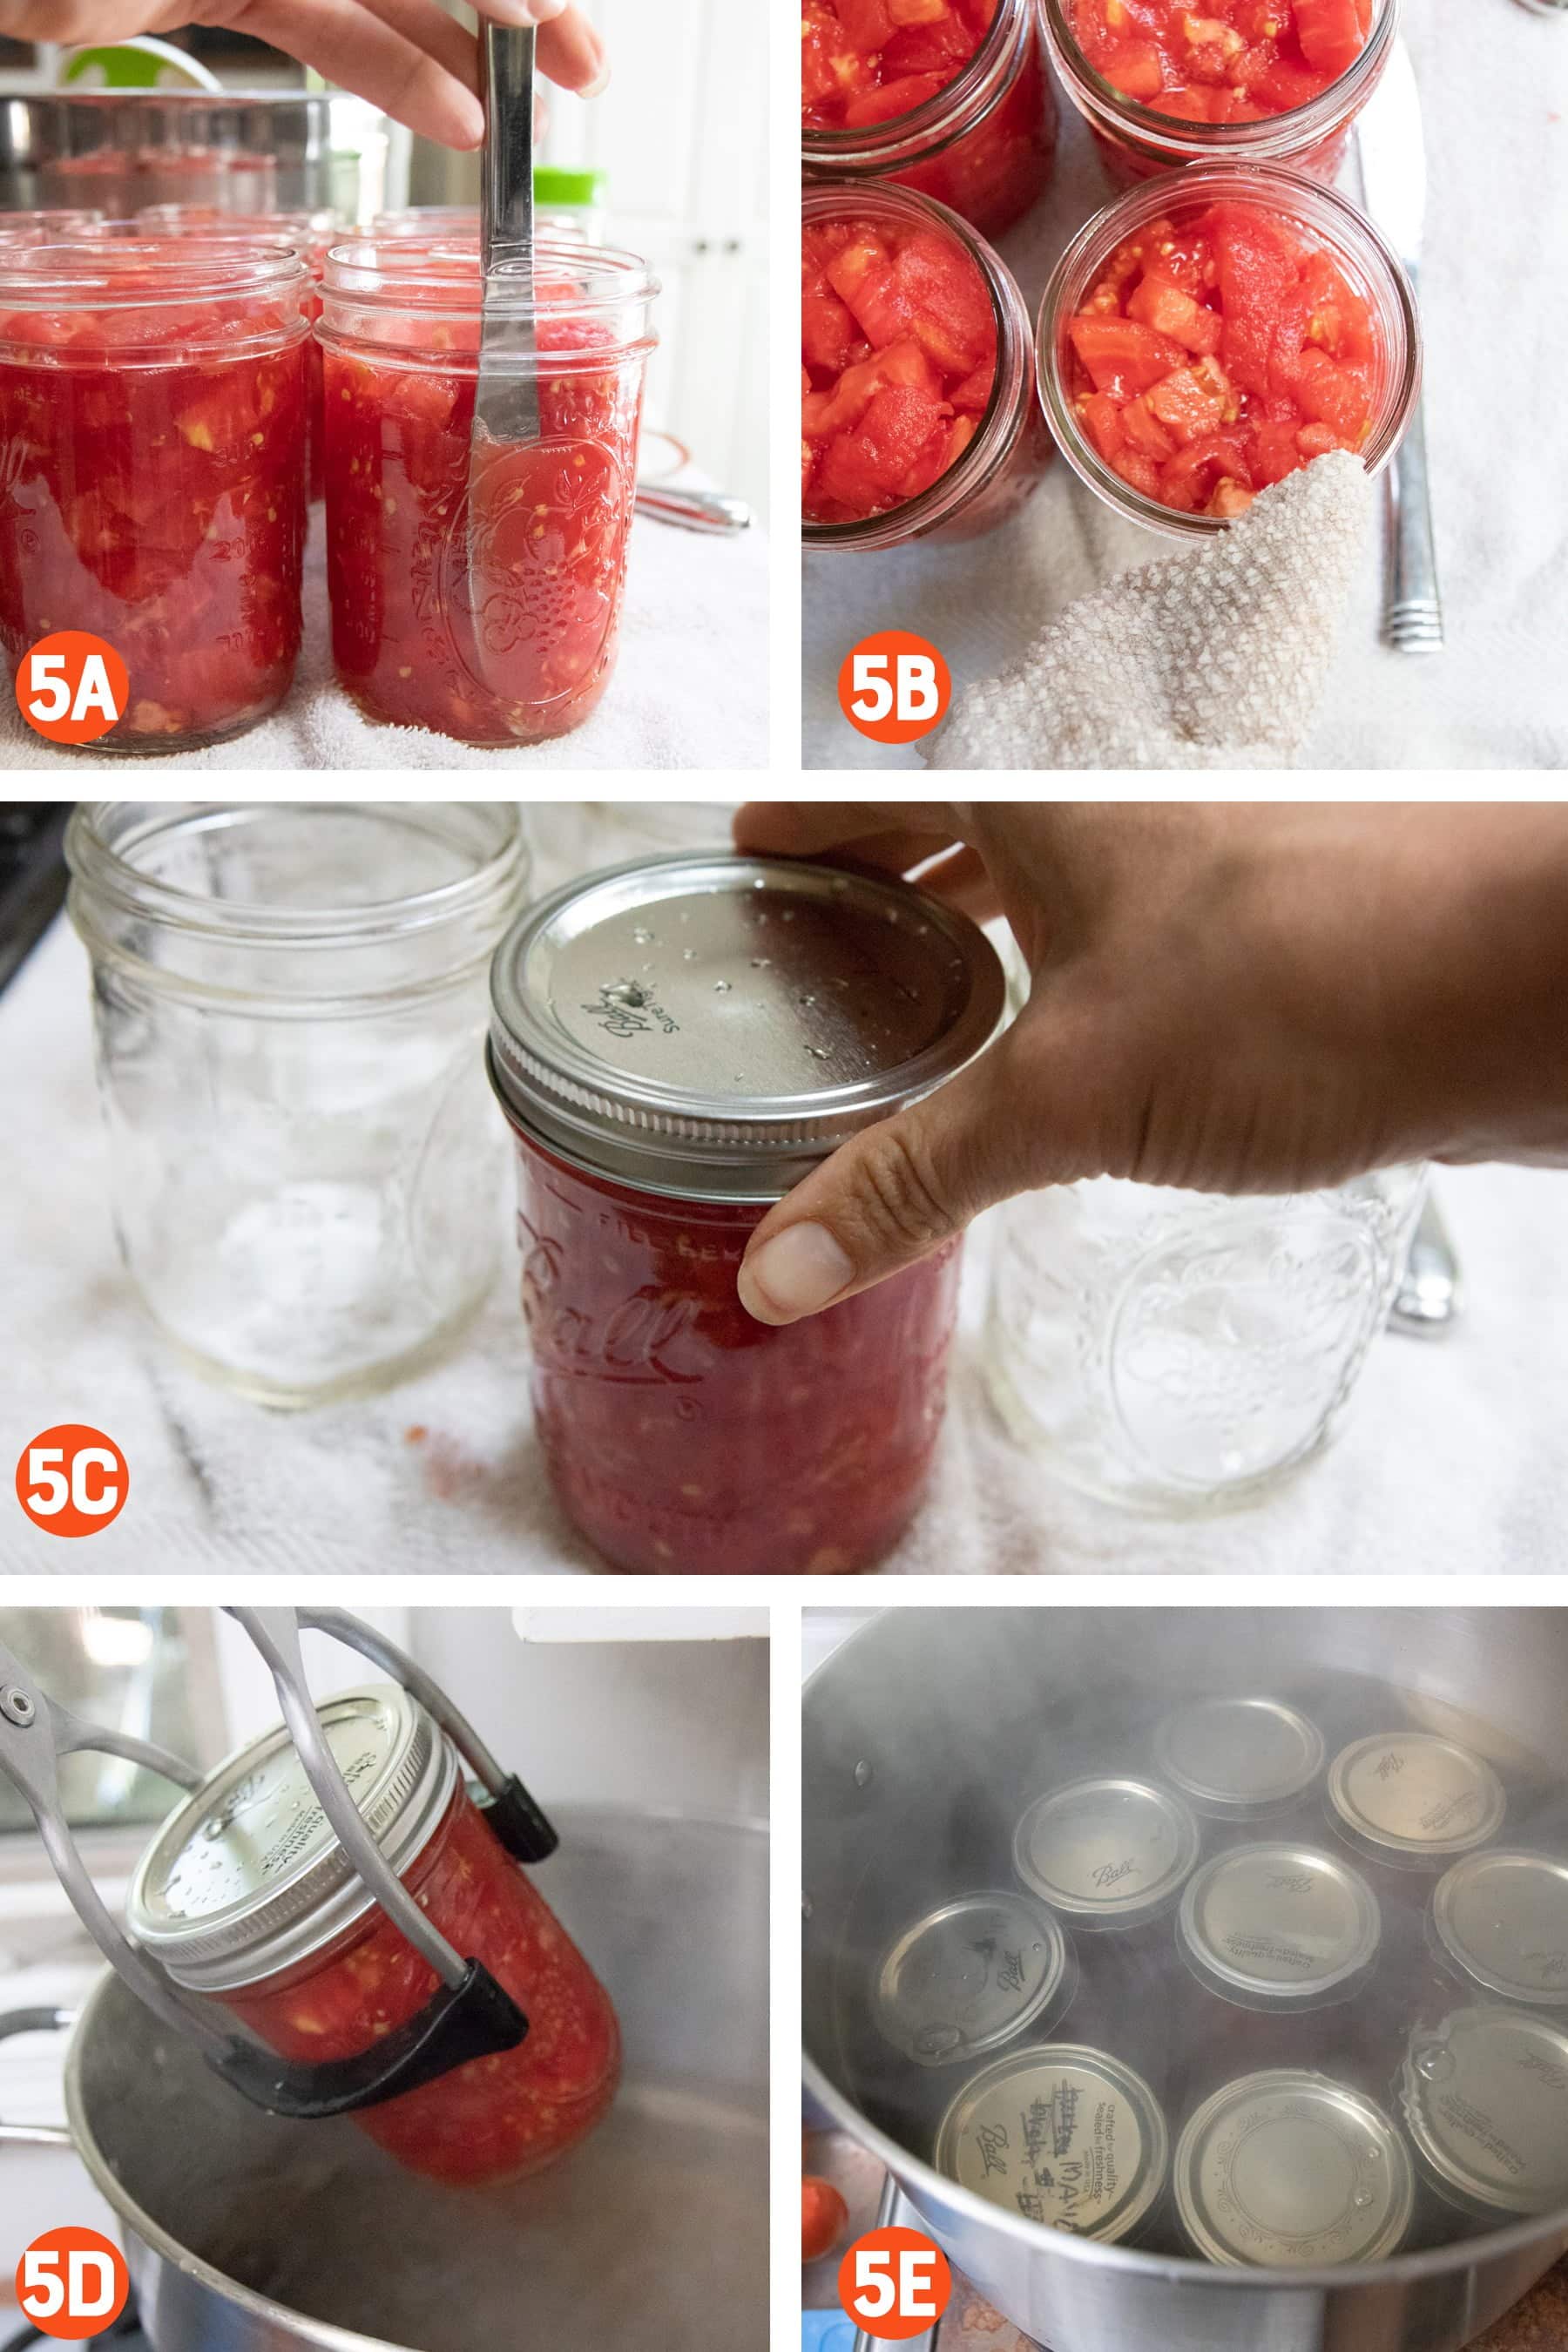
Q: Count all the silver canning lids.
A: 11